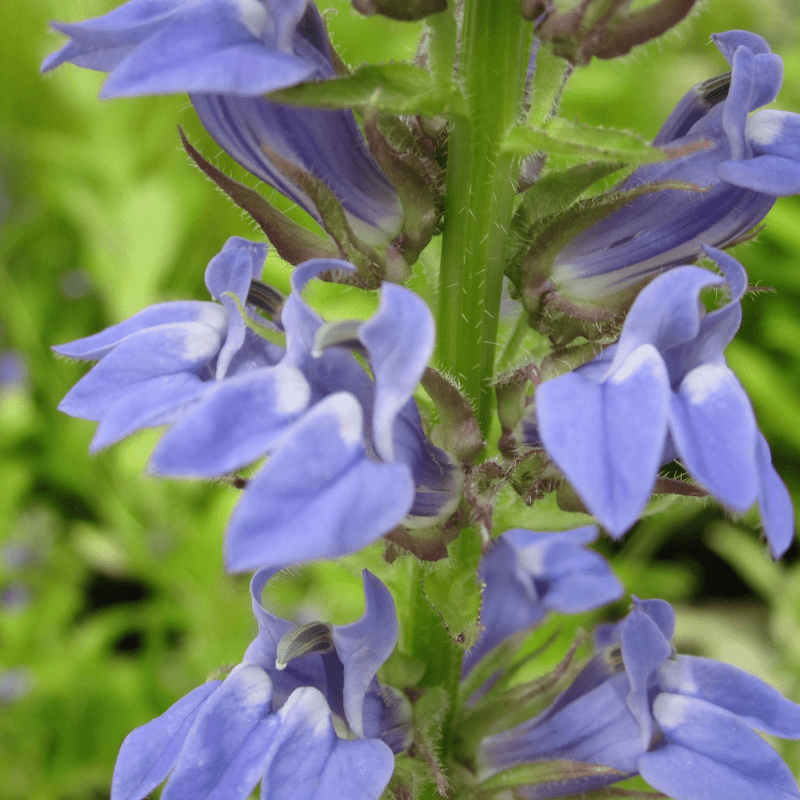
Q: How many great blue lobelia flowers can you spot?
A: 8